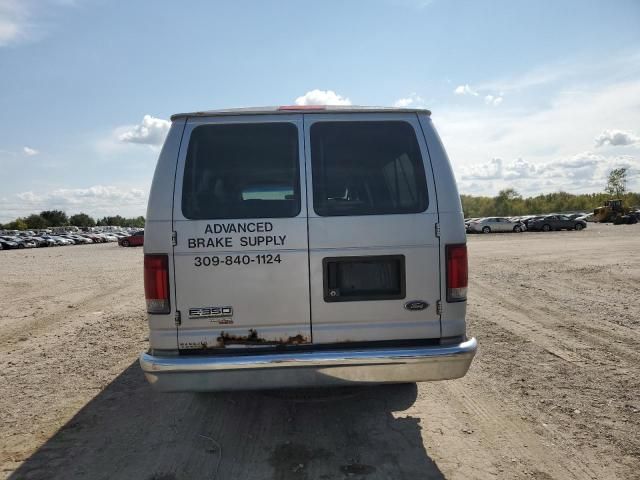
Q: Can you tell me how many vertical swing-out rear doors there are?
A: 2